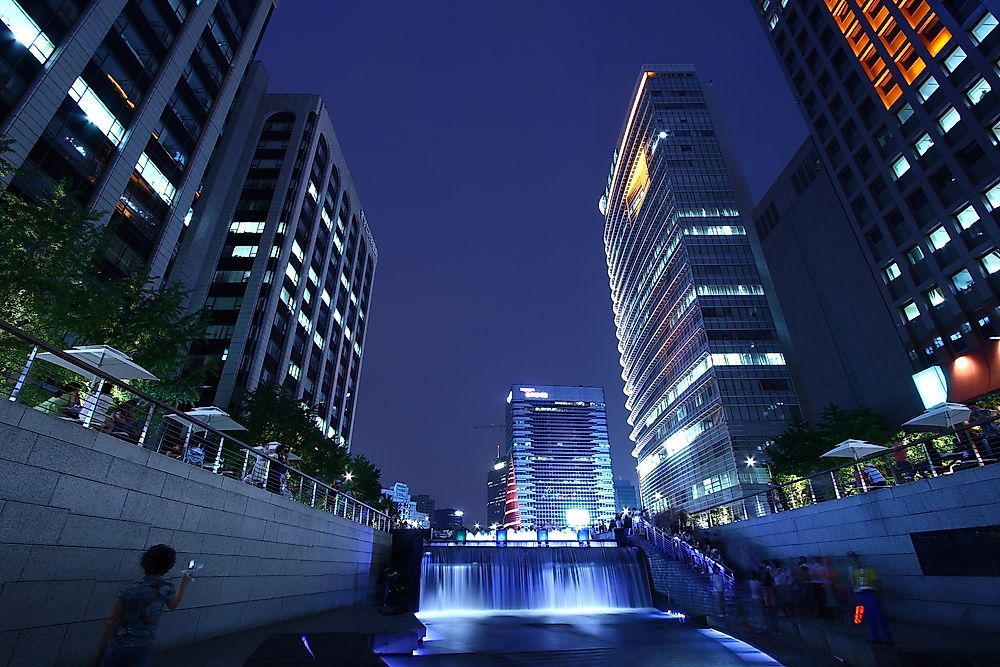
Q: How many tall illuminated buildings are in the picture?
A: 5